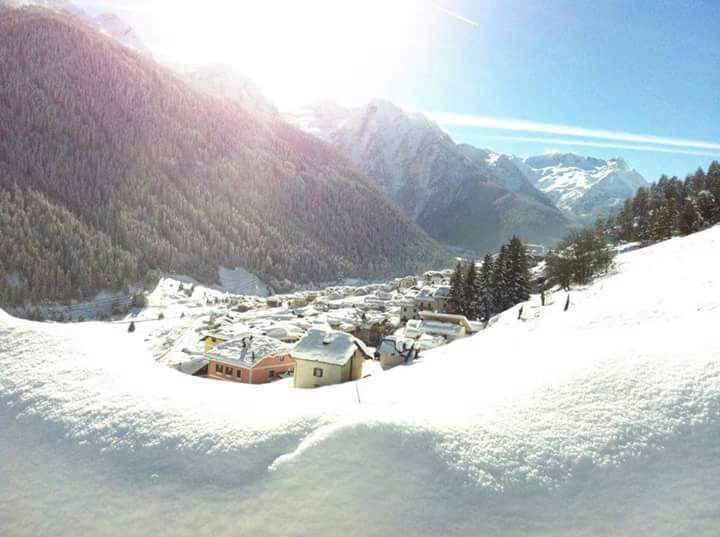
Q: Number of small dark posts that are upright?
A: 3